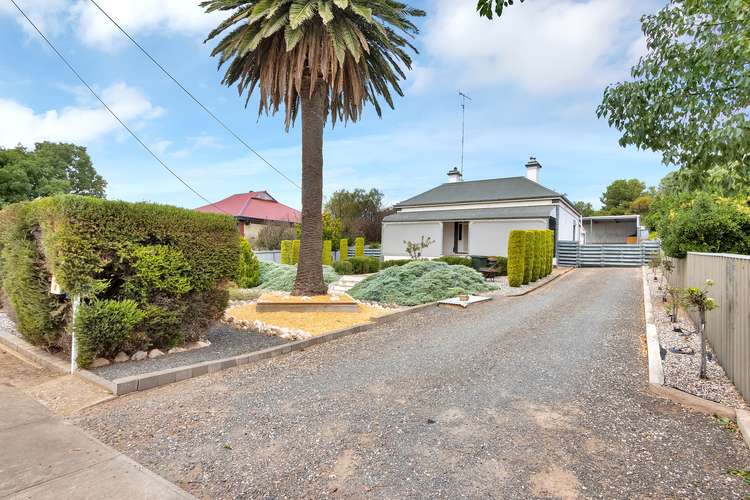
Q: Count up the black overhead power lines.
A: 2